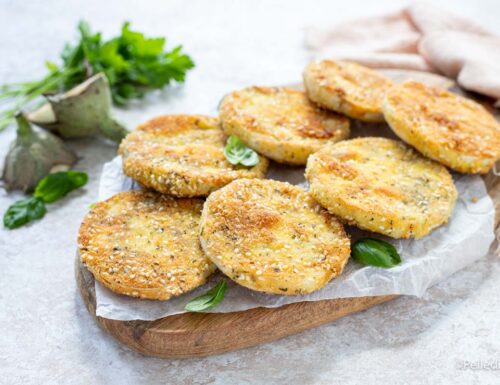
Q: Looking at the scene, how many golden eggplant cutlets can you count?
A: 7